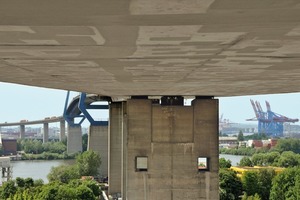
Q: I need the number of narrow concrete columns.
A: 3